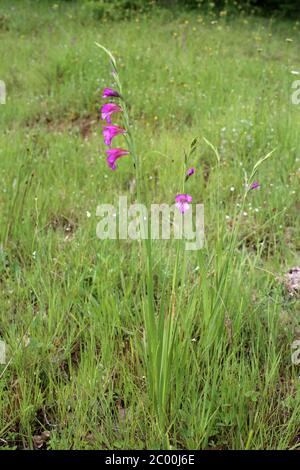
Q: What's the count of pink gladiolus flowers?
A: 7